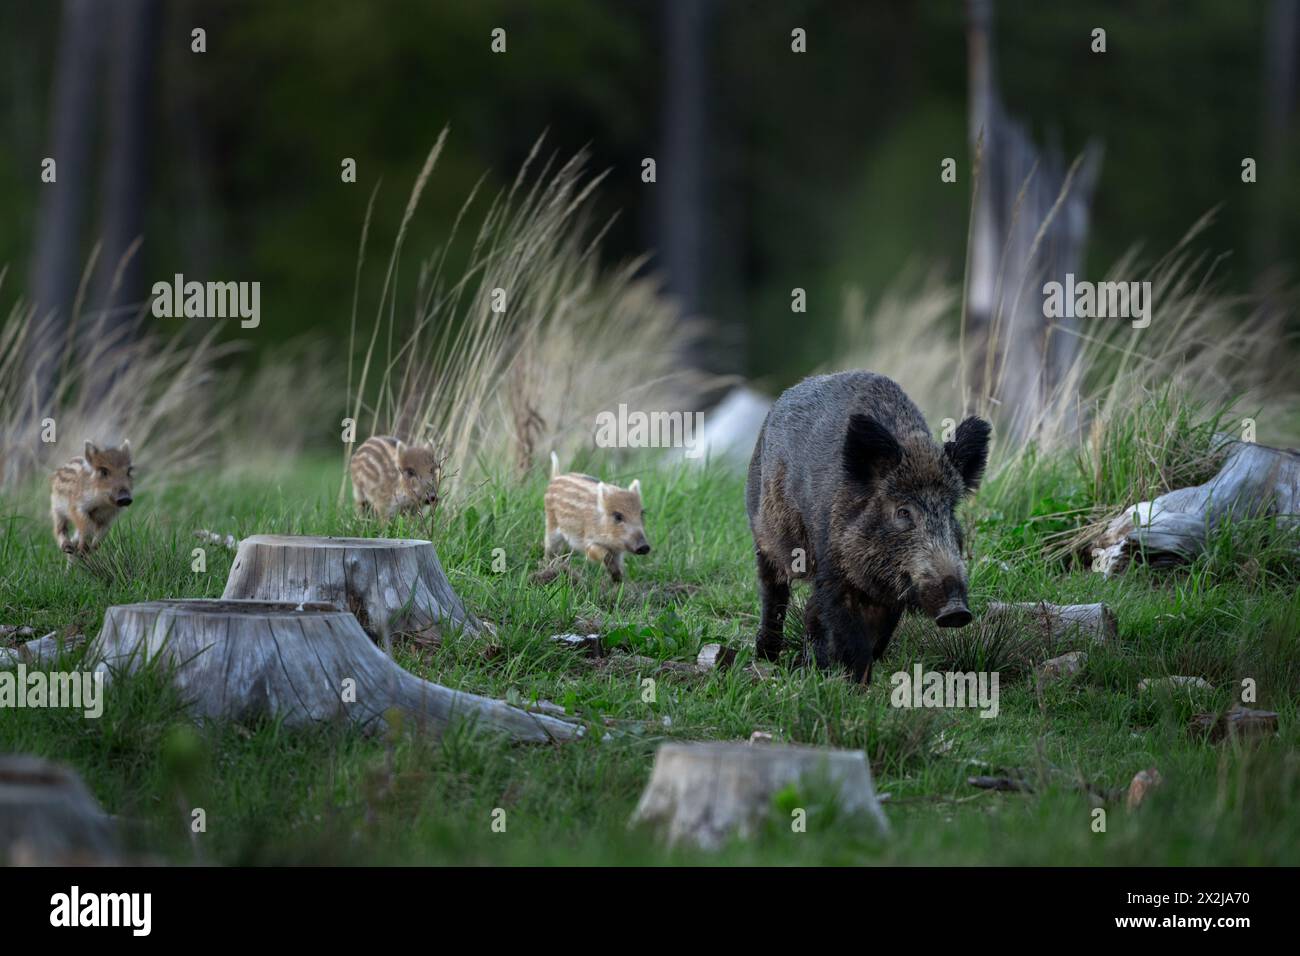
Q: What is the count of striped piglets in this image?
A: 3